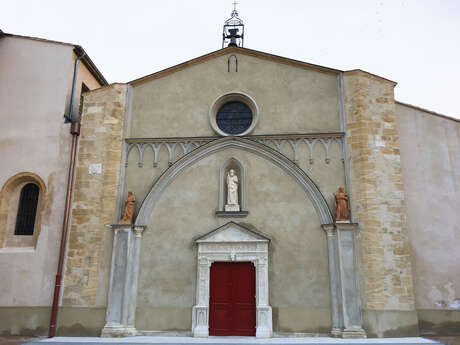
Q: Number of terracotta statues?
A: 2